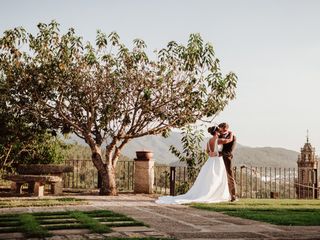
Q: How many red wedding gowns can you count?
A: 0